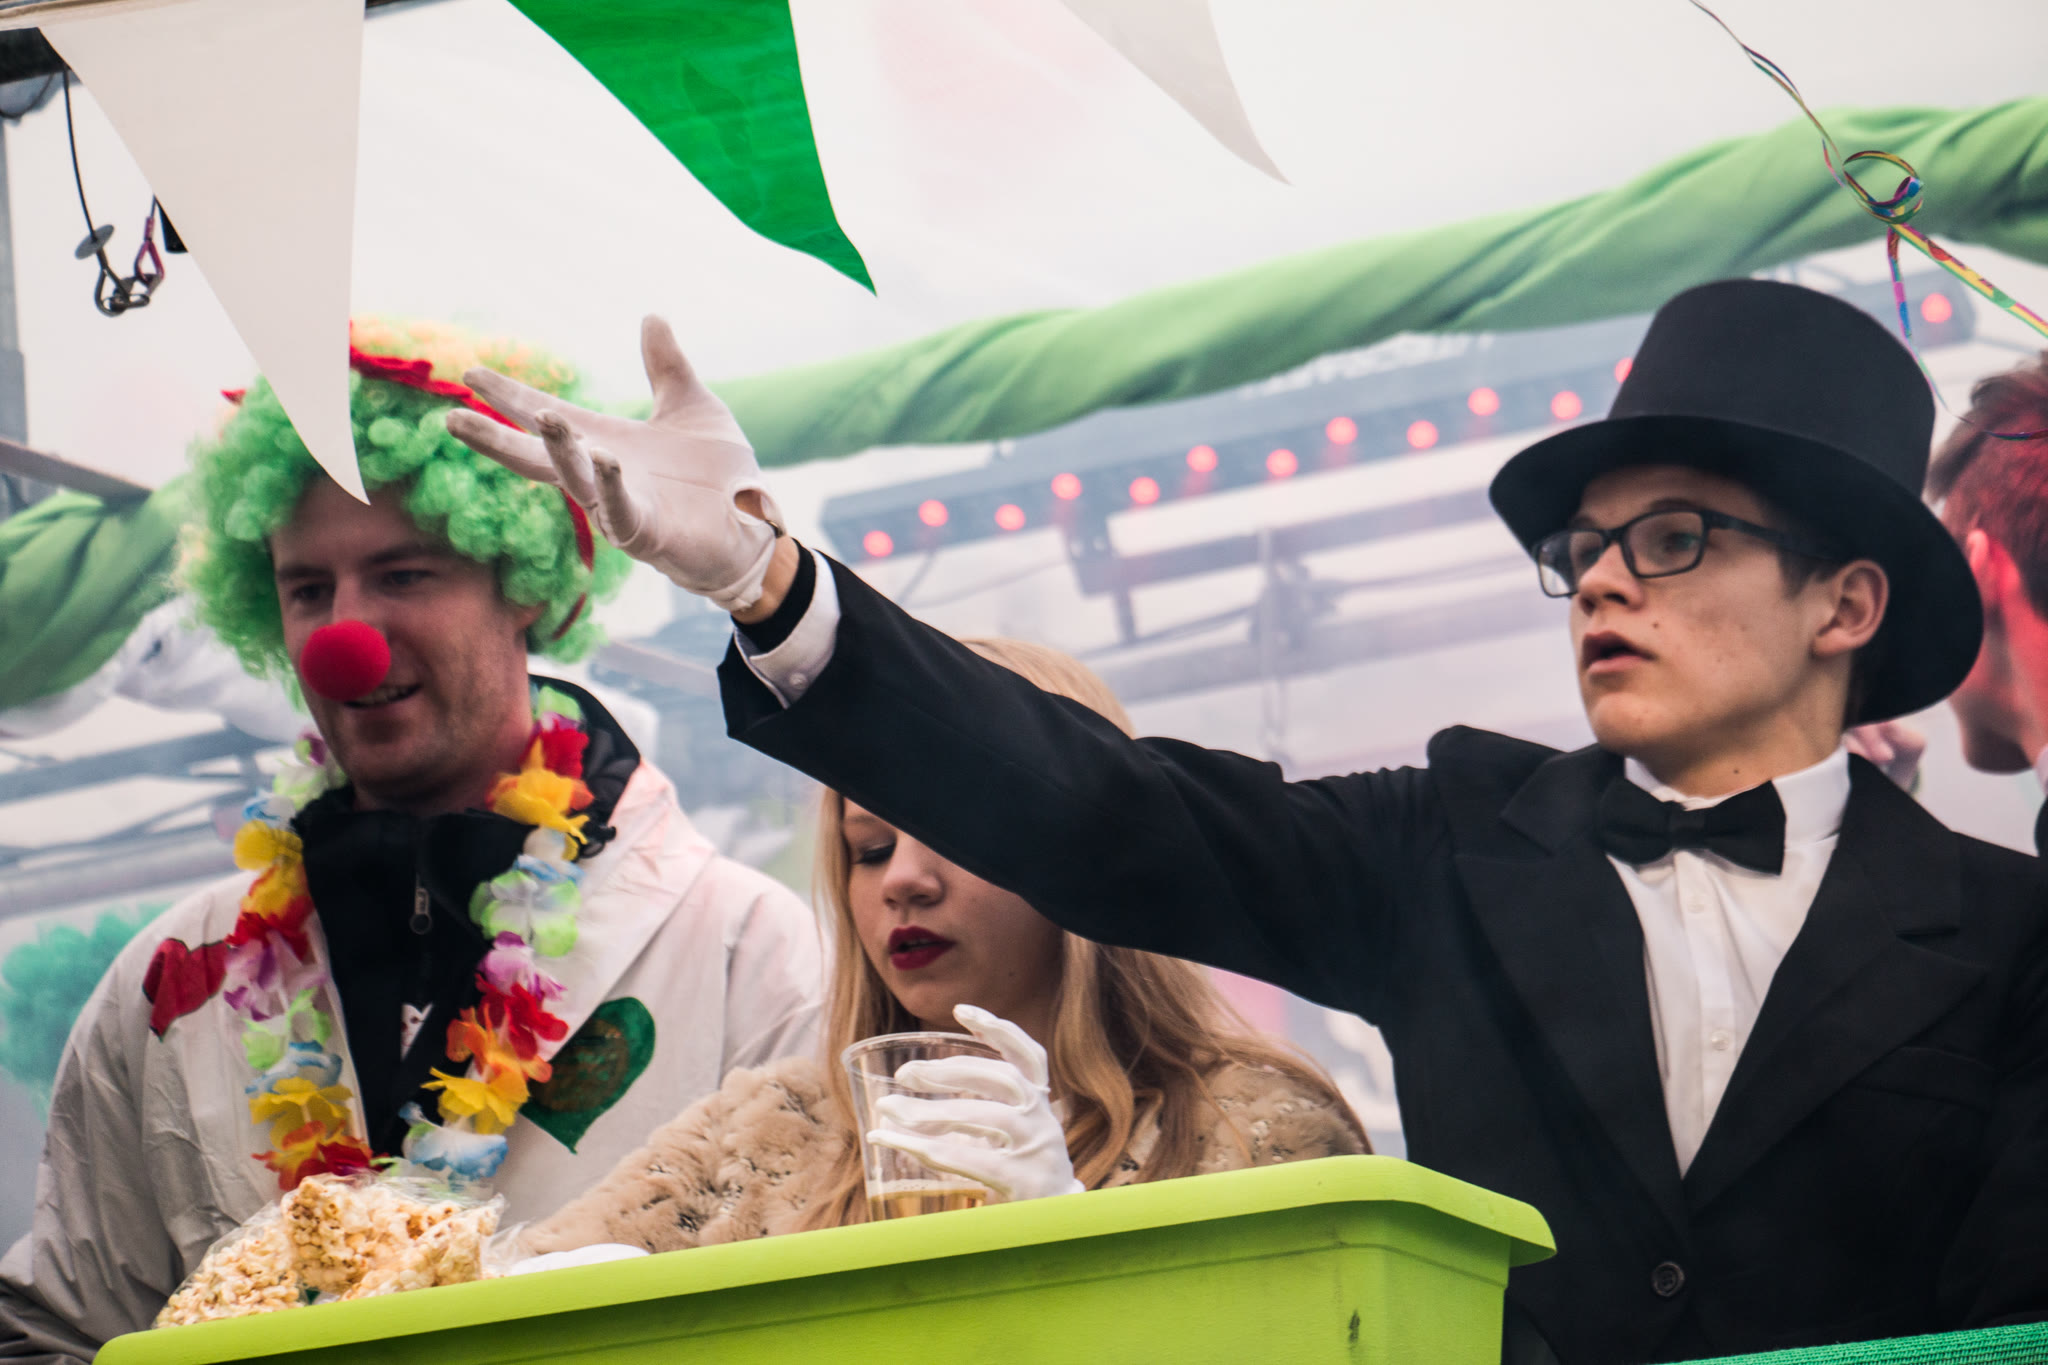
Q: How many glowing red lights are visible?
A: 13